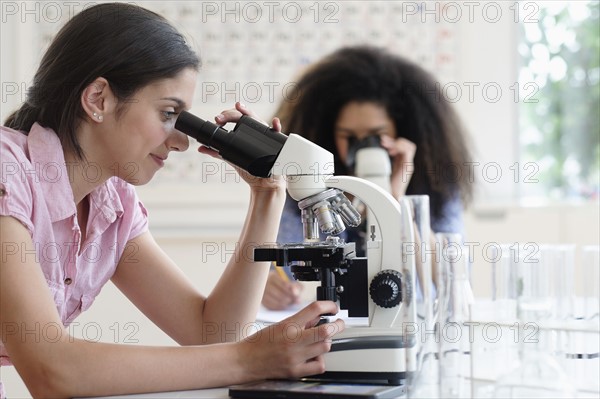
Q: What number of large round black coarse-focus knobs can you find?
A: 1